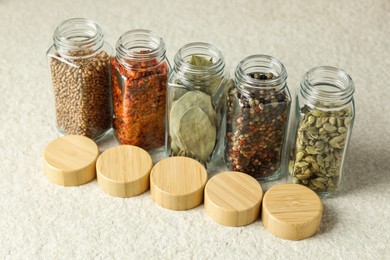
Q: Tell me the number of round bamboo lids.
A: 5